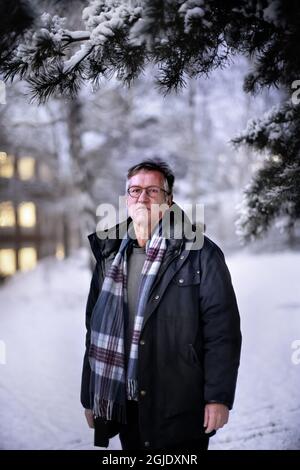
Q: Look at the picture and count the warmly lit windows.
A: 6